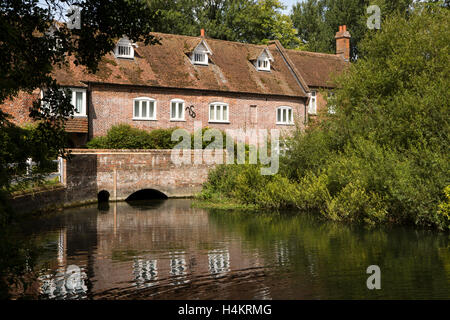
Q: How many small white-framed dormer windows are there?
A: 3